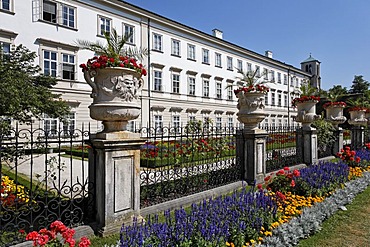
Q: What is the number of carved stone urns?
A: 5